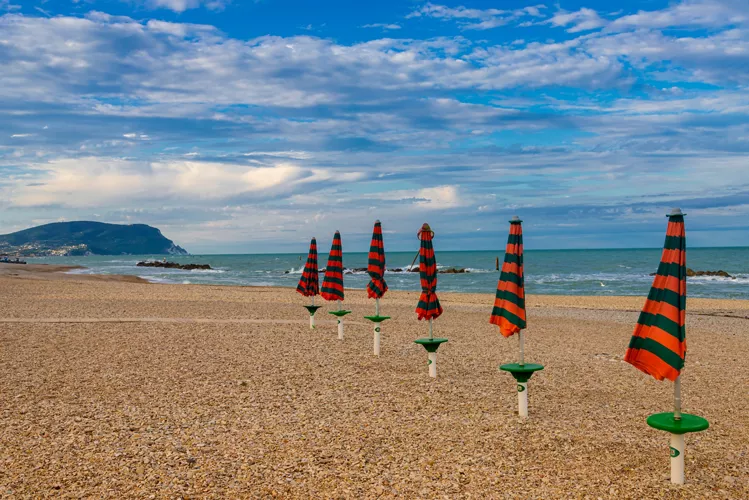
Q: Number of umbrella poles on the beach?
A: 6